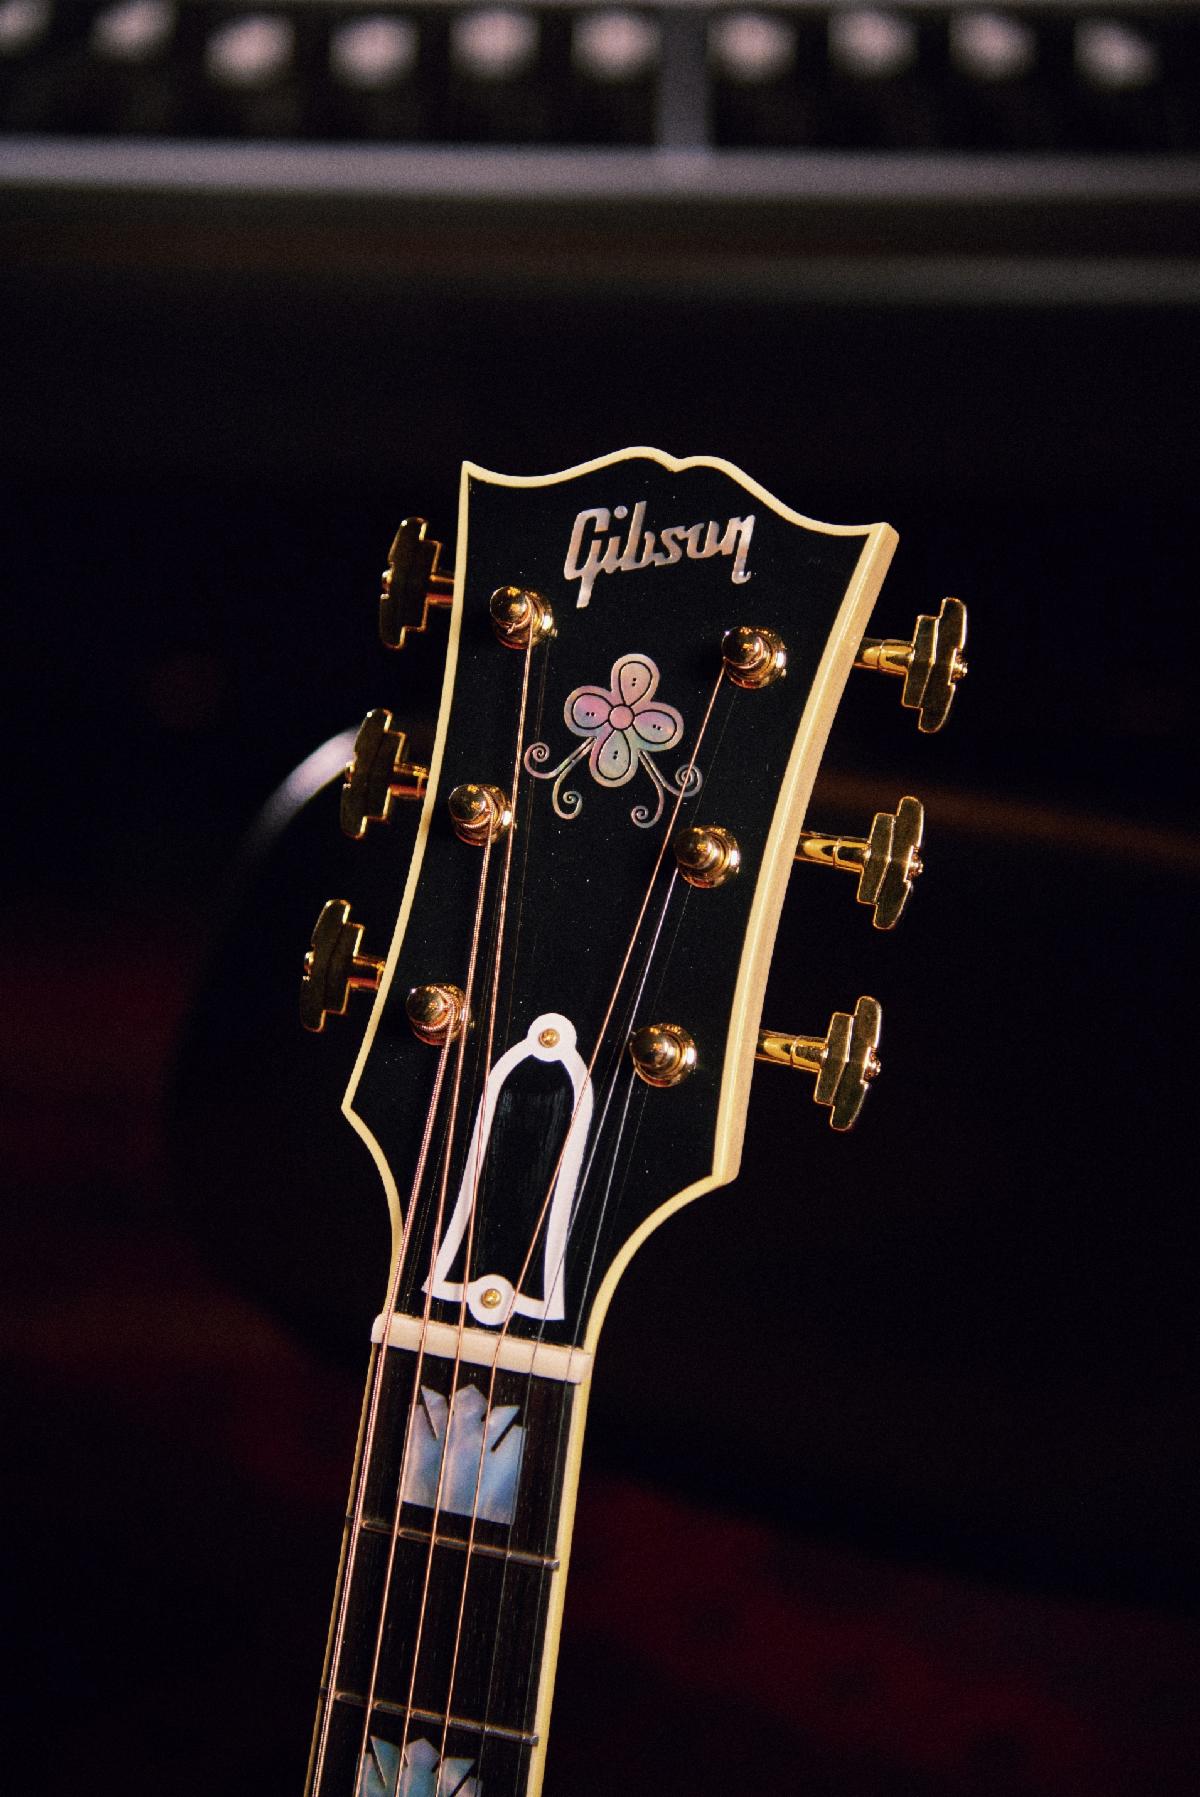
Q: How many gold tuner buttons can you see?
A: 6